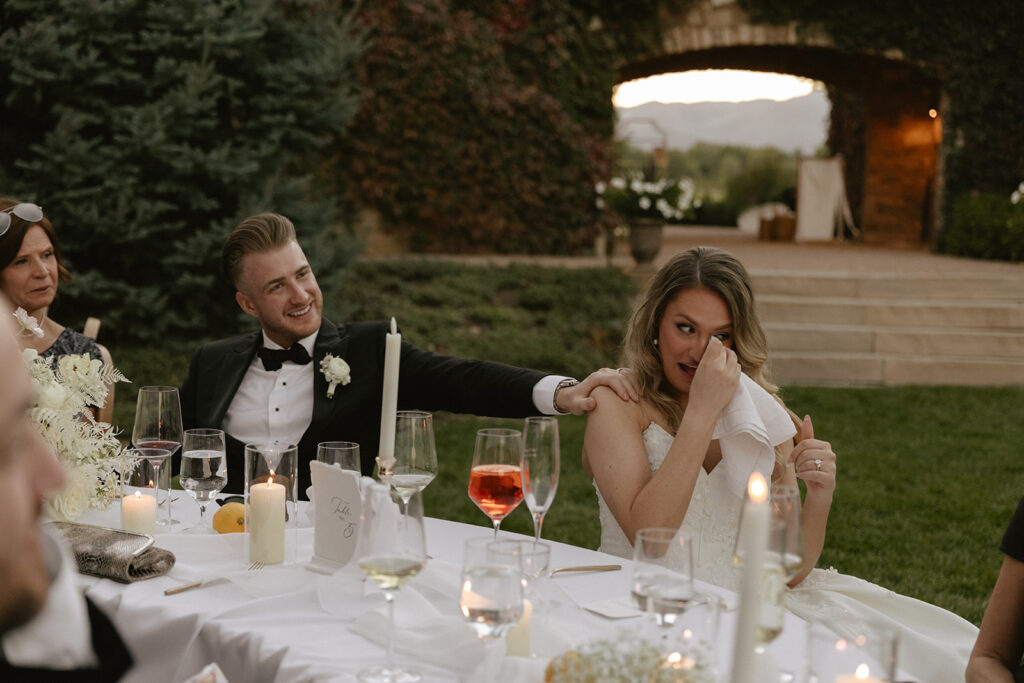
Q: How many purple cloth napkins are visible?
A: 0